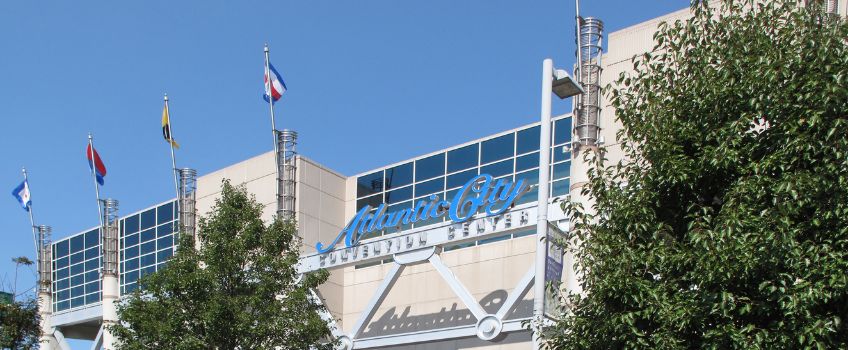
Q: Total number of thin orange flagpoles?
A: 0